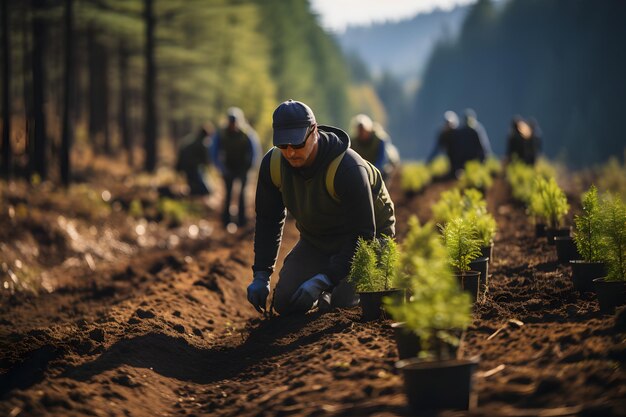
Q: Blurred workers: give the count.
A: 6